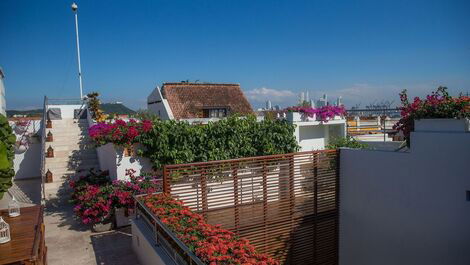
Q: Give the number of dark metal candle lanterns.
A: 4